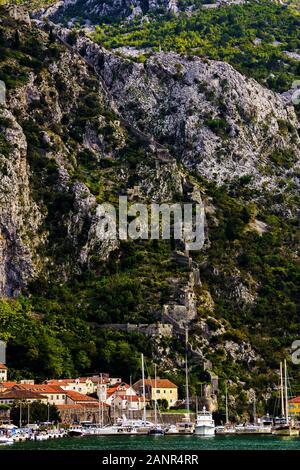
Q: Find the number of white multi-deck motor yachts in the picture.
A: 1